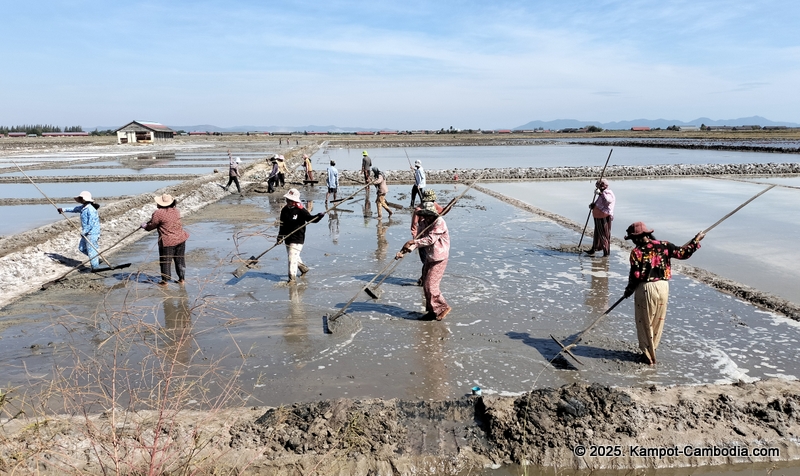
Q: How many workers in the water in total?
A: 15